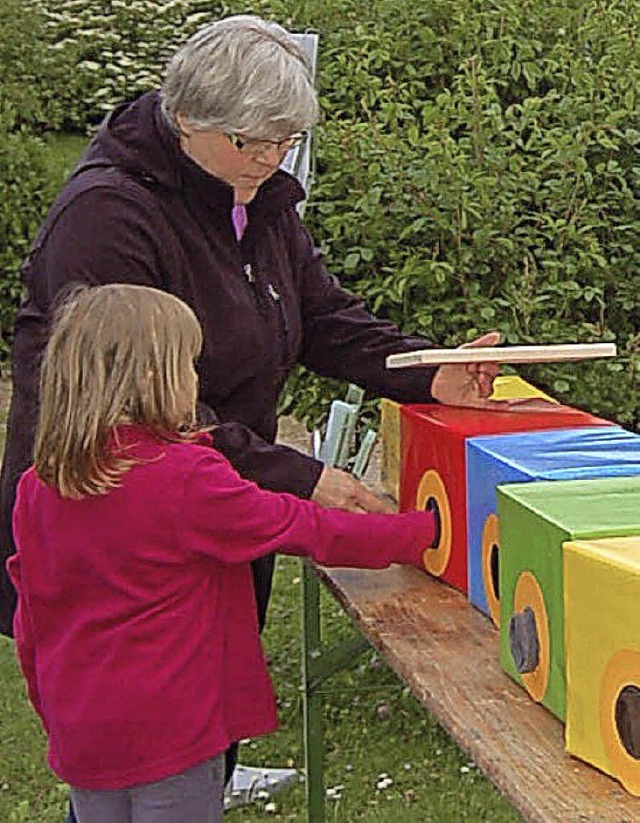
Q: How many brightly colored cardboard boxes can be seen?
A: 5